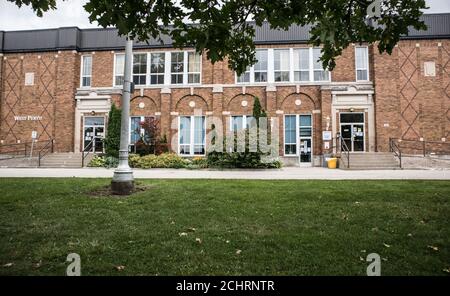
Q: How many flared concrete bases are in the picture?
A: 1